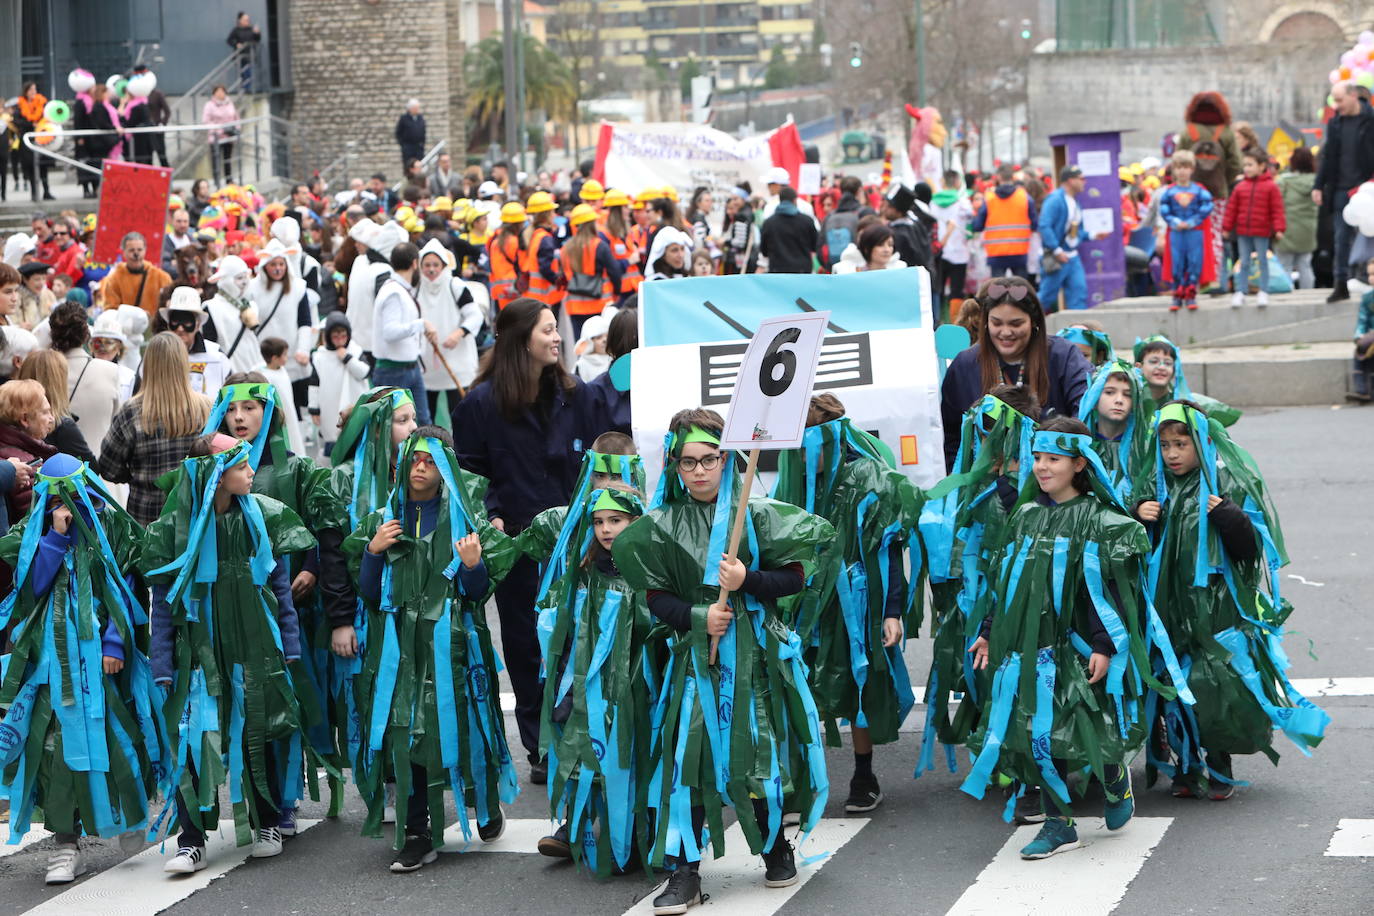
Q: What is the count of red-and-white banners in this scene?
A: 1